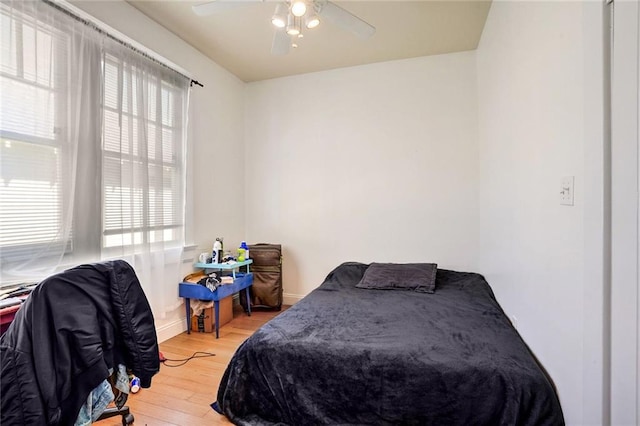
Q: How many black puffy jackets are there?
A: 1